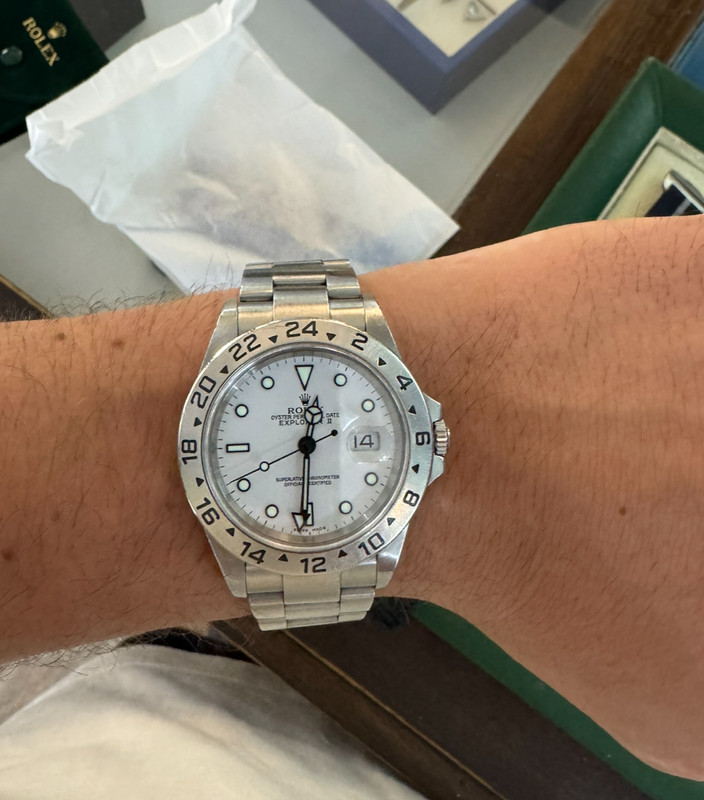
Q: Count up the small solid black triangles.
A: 12